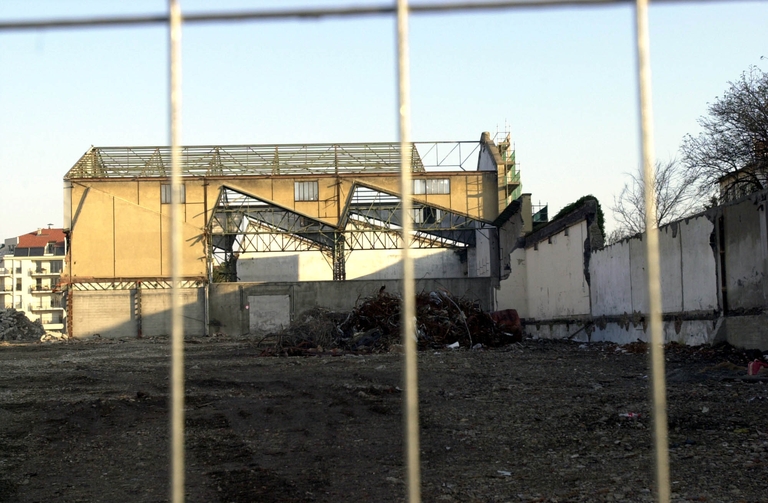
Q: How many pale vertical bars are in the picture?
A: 3